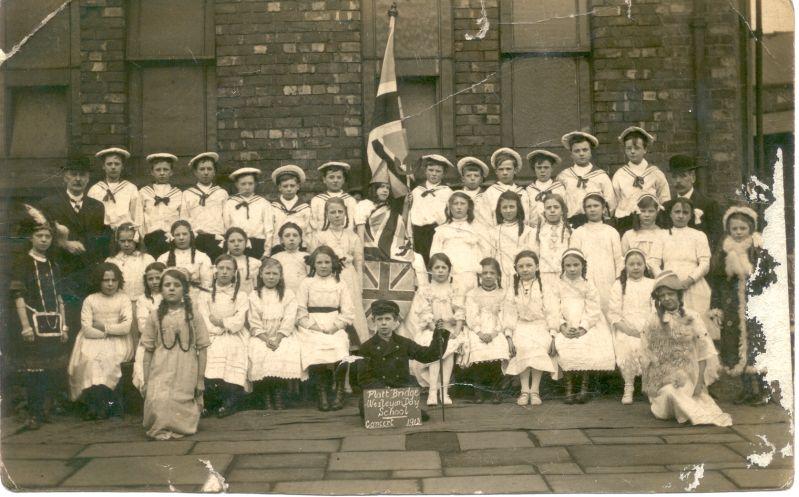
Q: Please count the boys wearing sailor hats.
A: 12